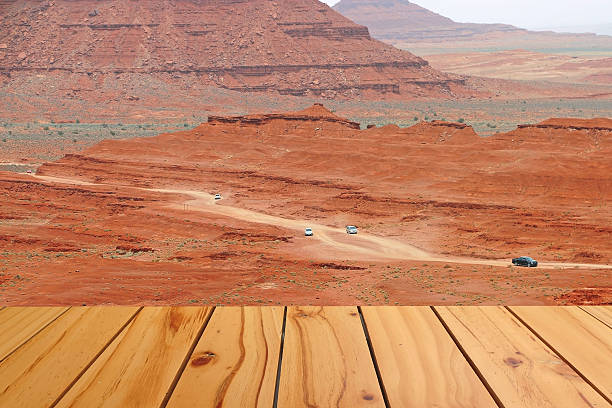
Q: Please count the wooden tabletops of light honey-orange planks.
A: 1